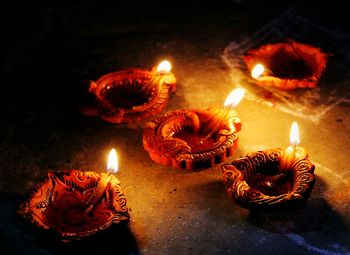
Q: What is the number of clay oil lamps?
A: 5